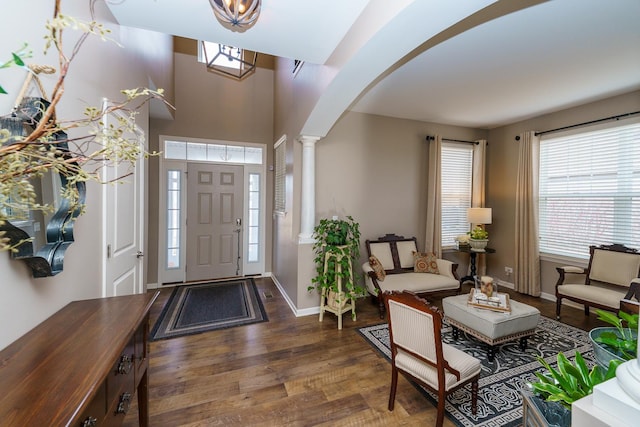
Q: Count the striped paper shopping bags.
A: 0